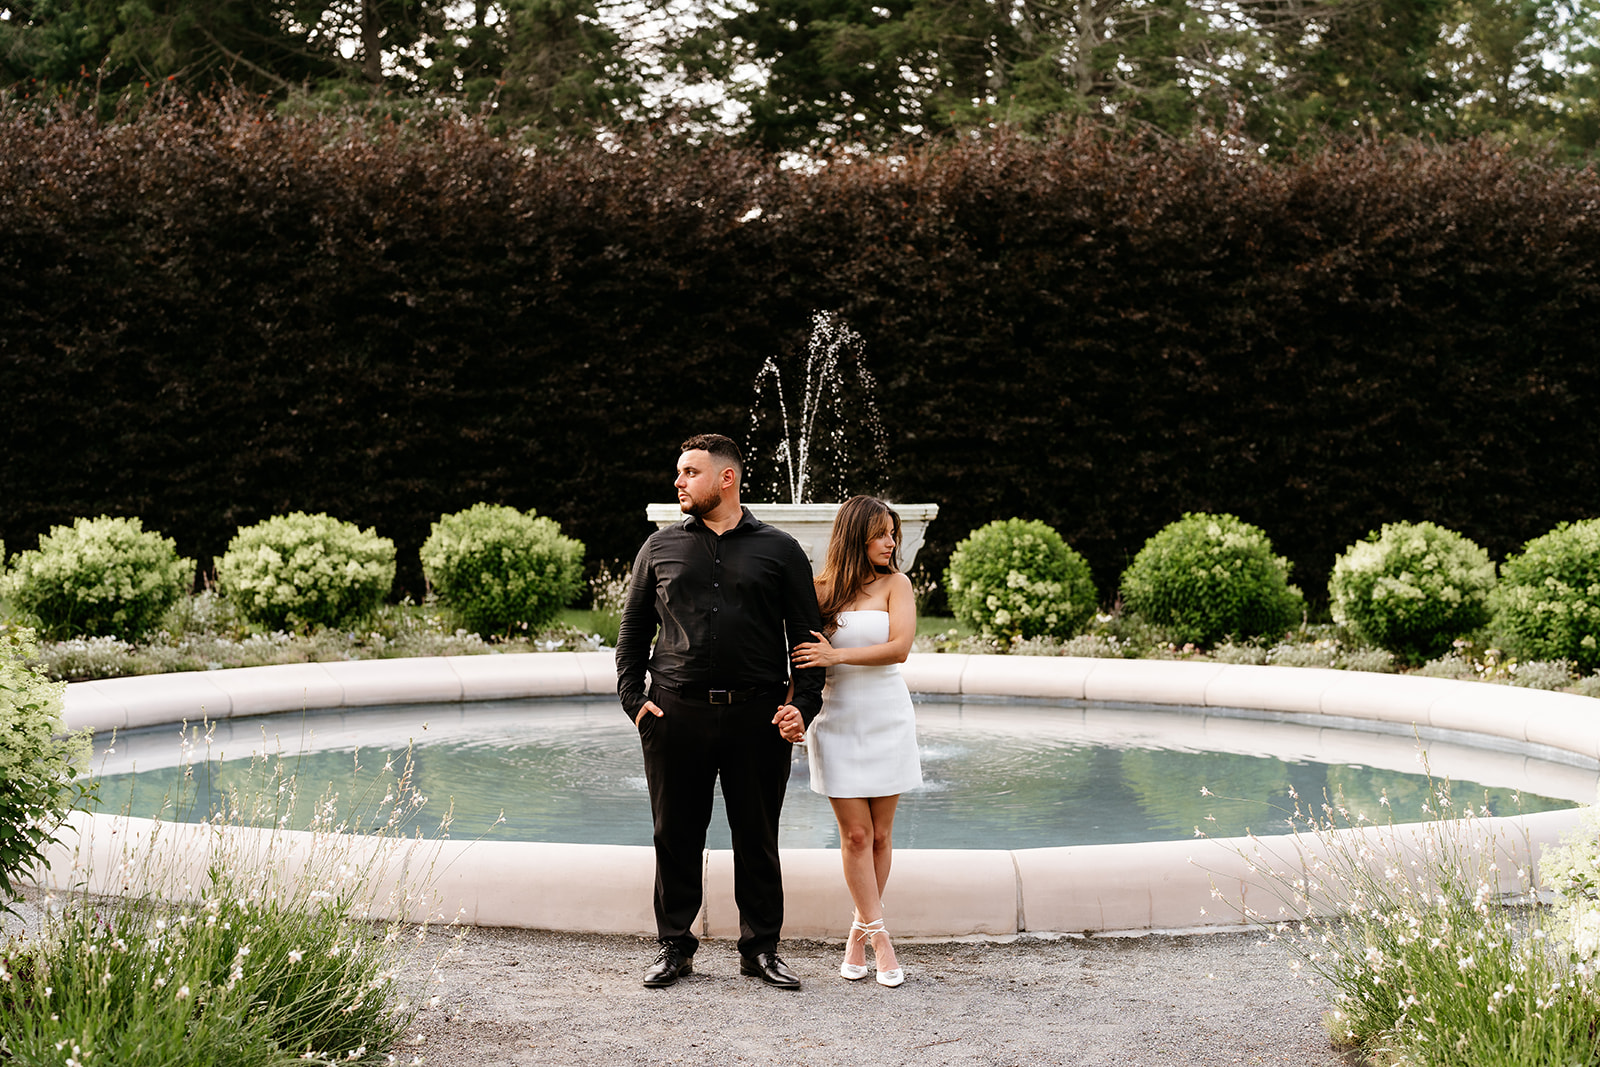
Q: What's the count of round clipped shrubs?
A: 7